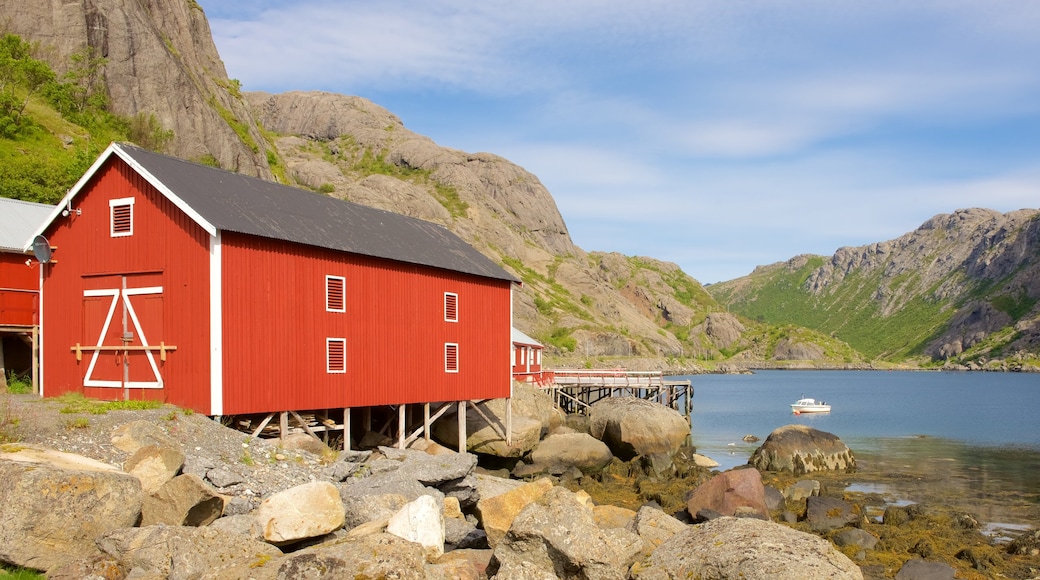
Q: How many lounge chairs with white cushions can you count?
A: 0